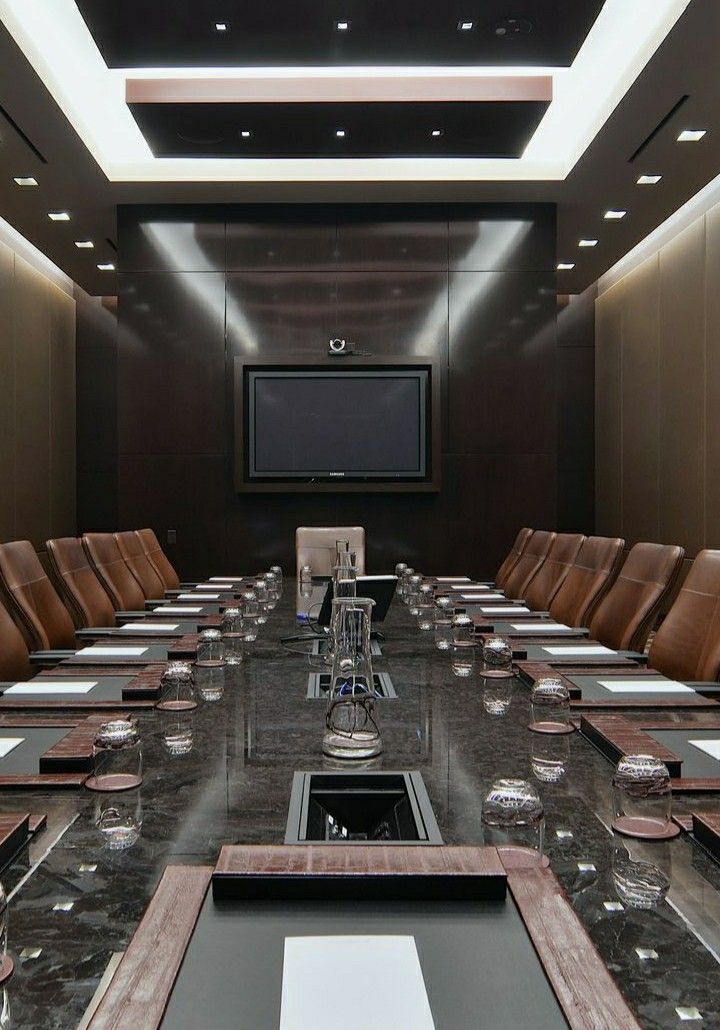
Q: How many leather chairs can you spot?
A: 13